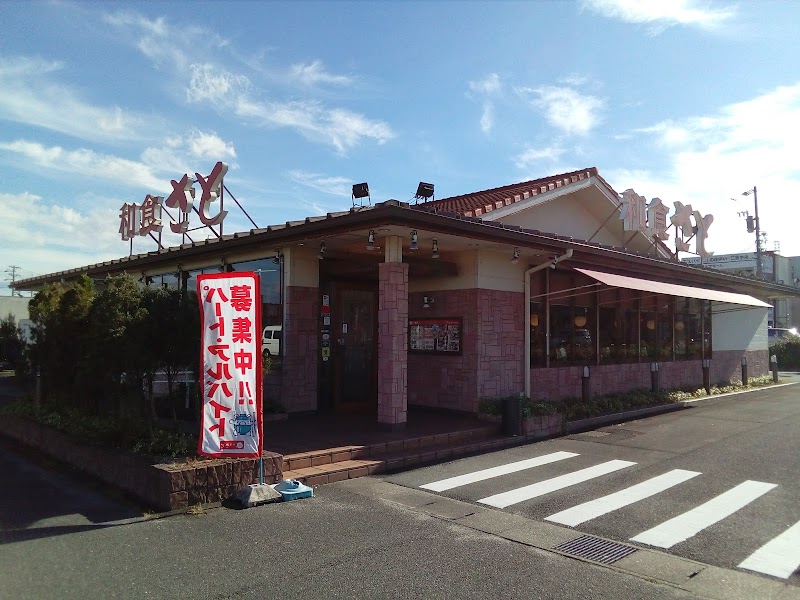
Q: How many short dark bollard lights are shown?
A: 5